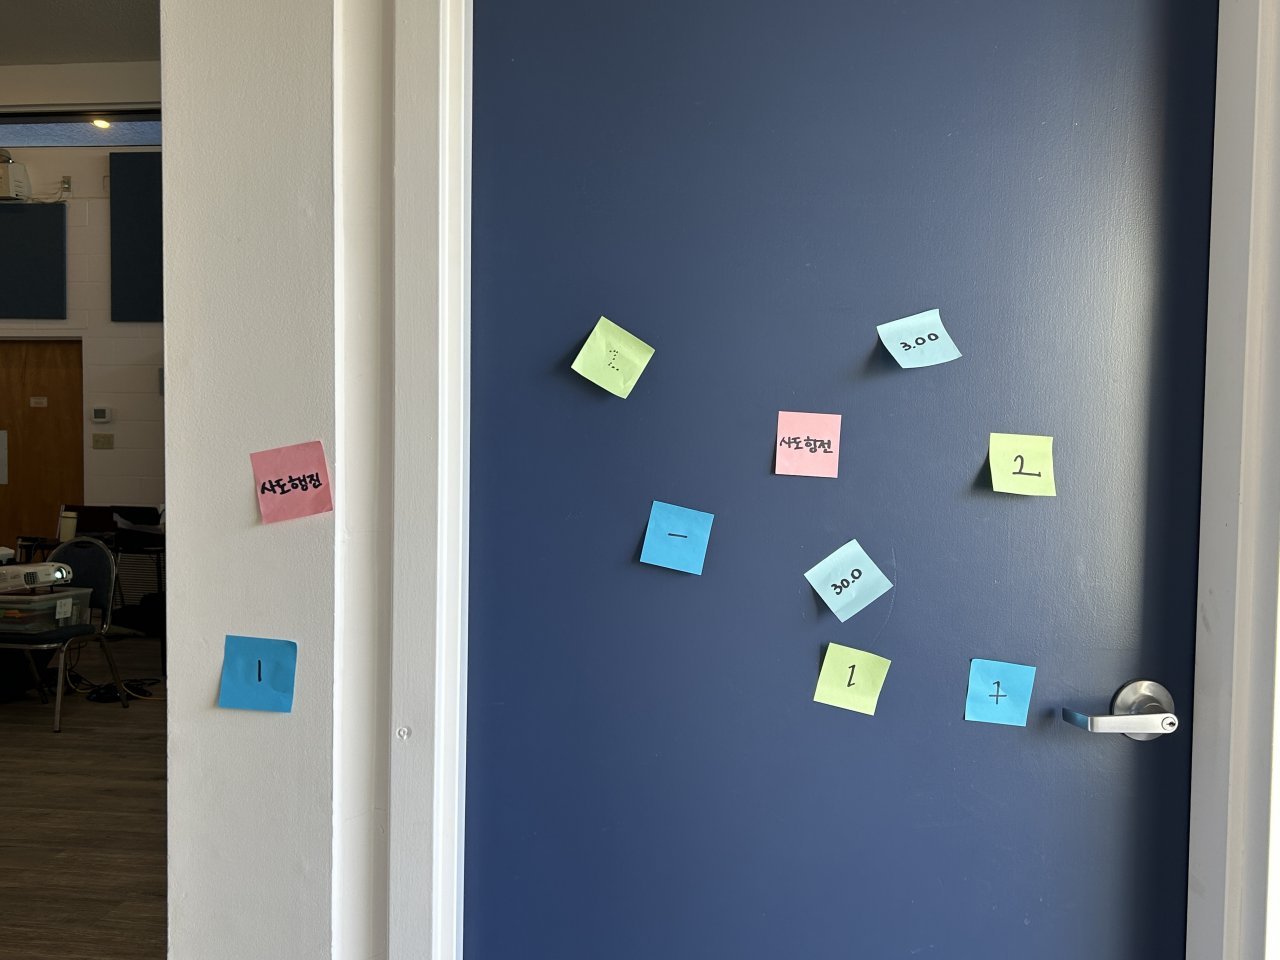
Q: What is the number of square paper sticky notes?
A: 10